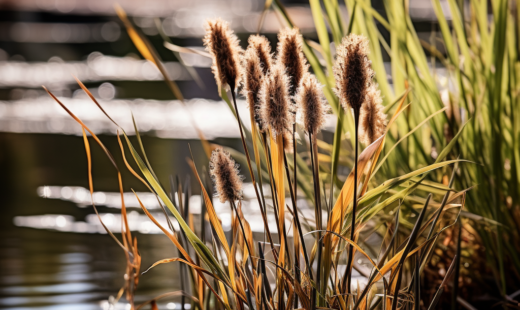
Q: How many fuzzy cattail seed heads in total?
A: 9